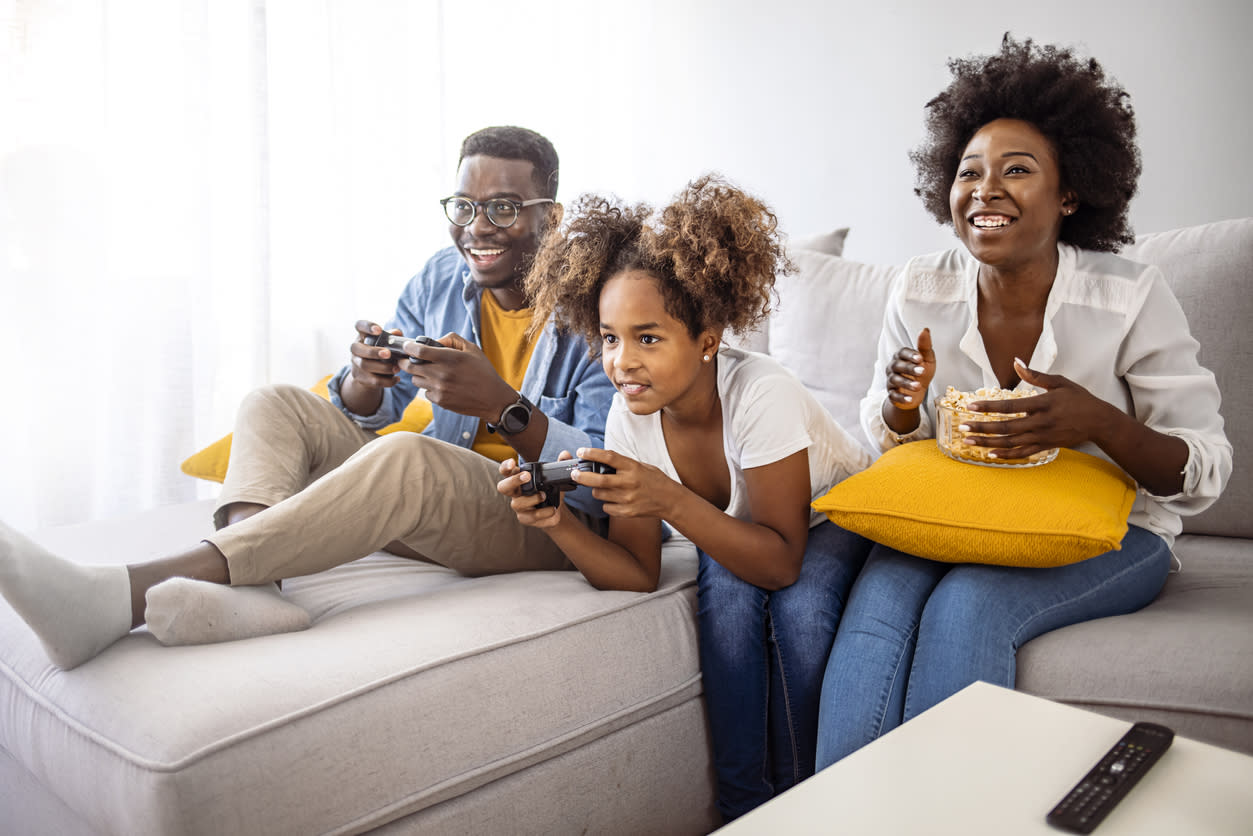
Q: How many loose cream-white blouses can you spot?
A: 1